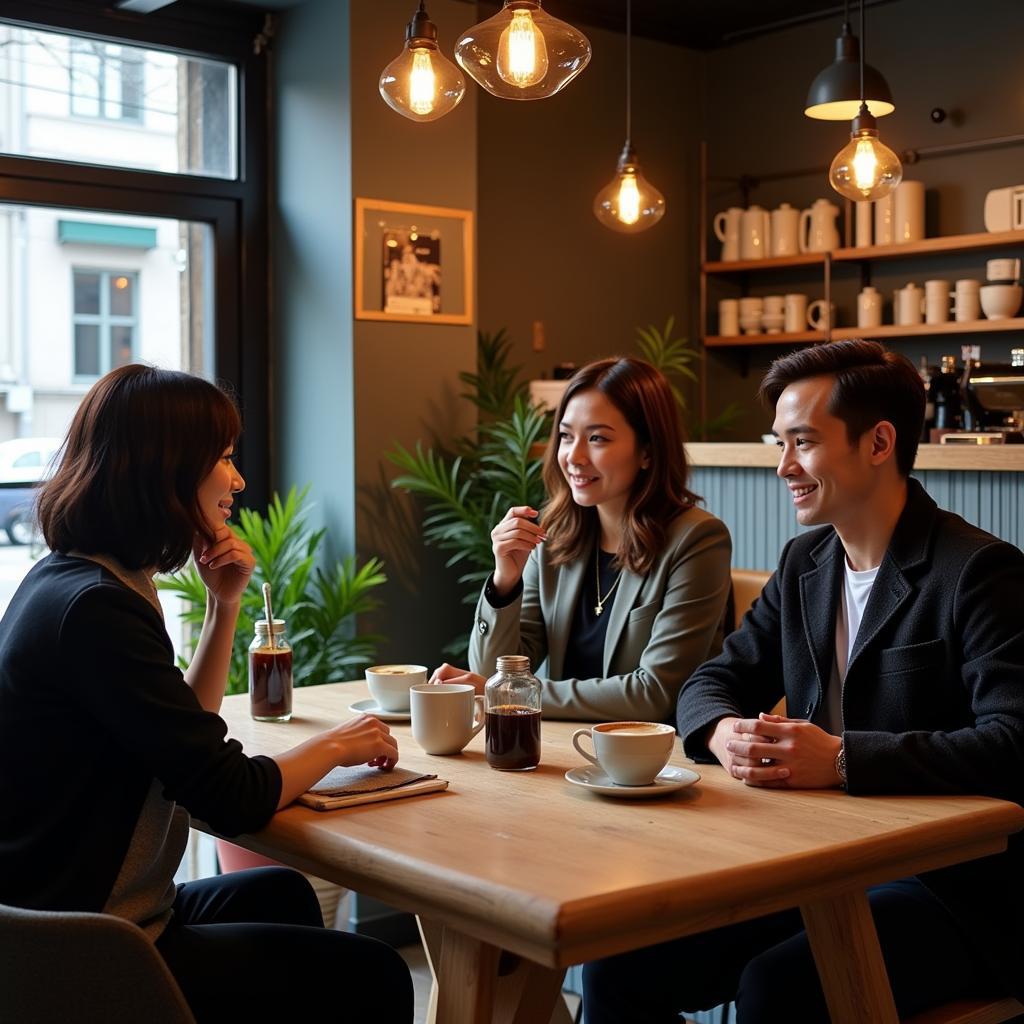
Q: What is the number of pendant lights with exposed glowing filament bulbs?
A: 4